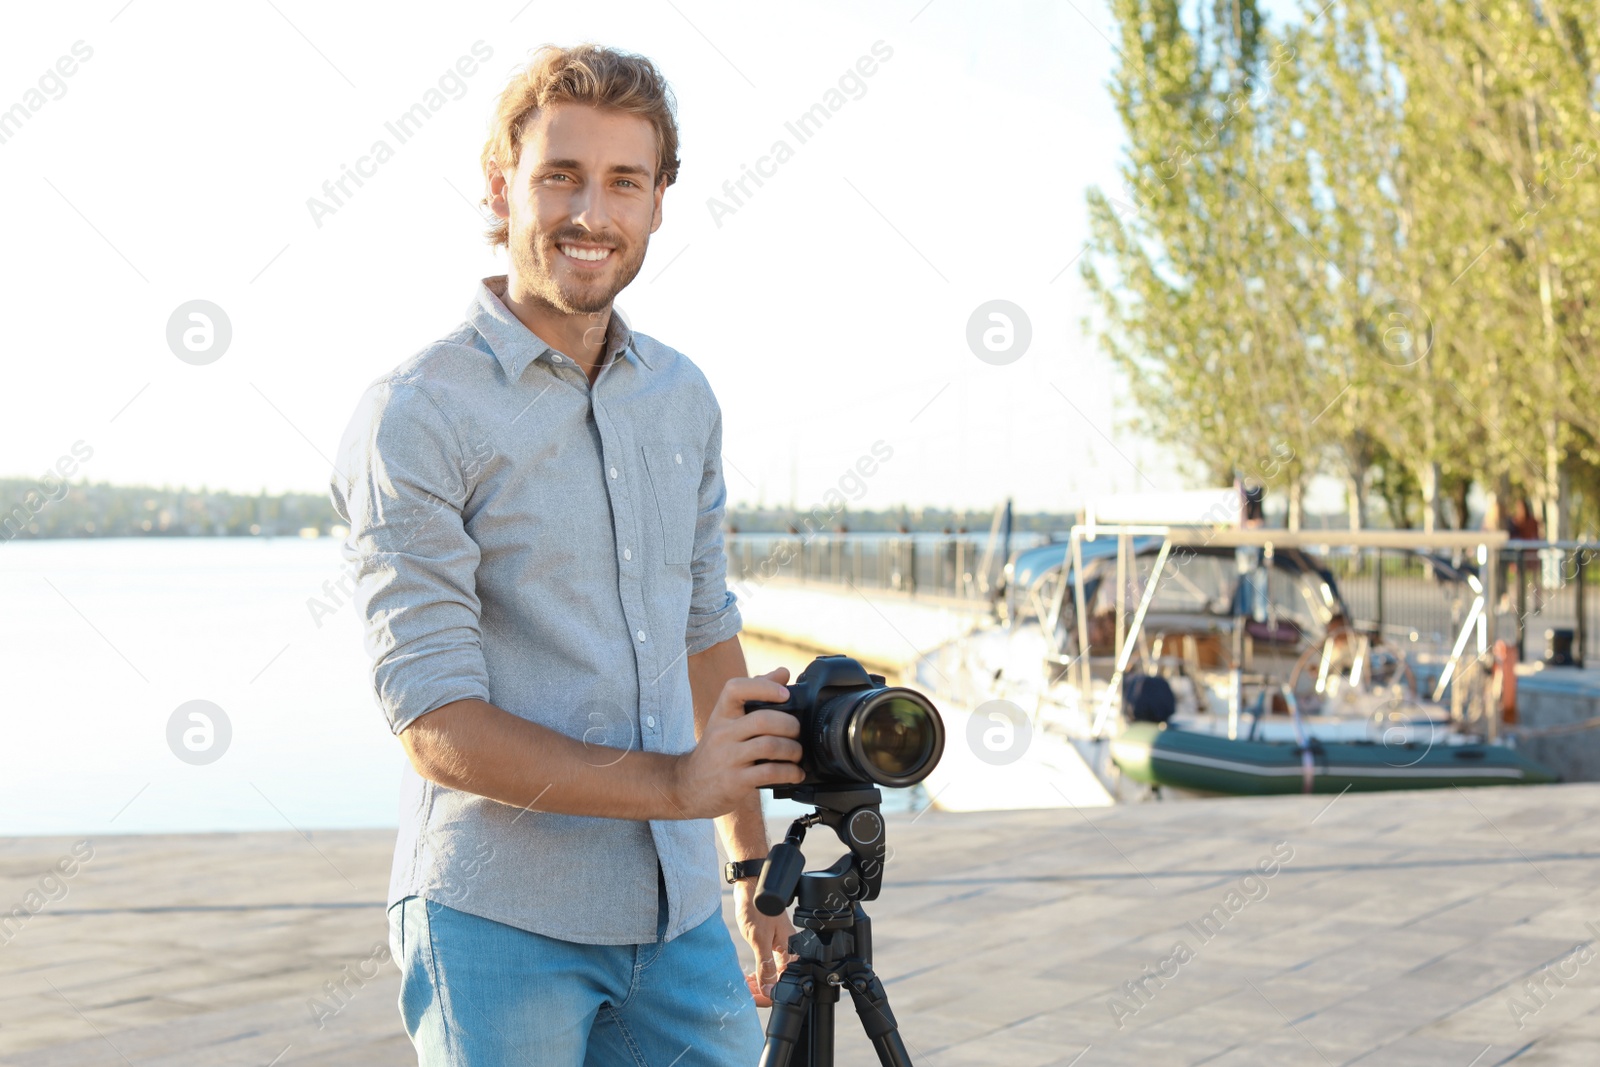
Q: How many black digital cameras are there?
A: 1